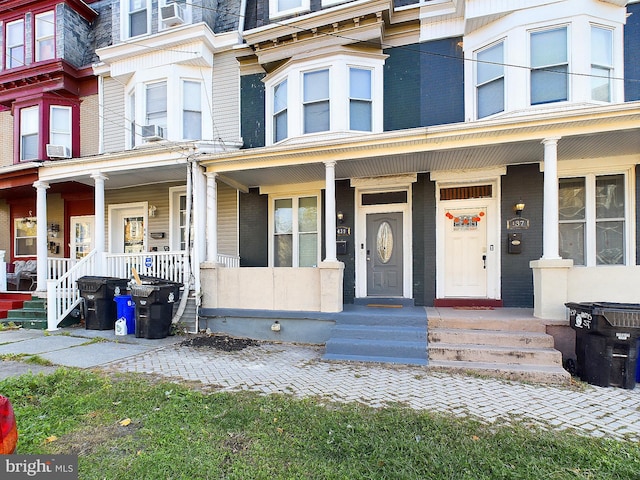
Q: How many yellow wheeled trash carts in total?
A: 0